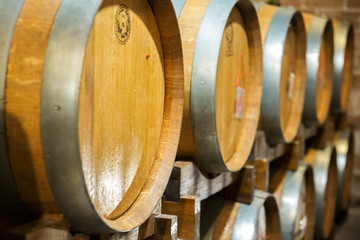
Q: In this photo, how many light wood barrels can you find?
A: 9